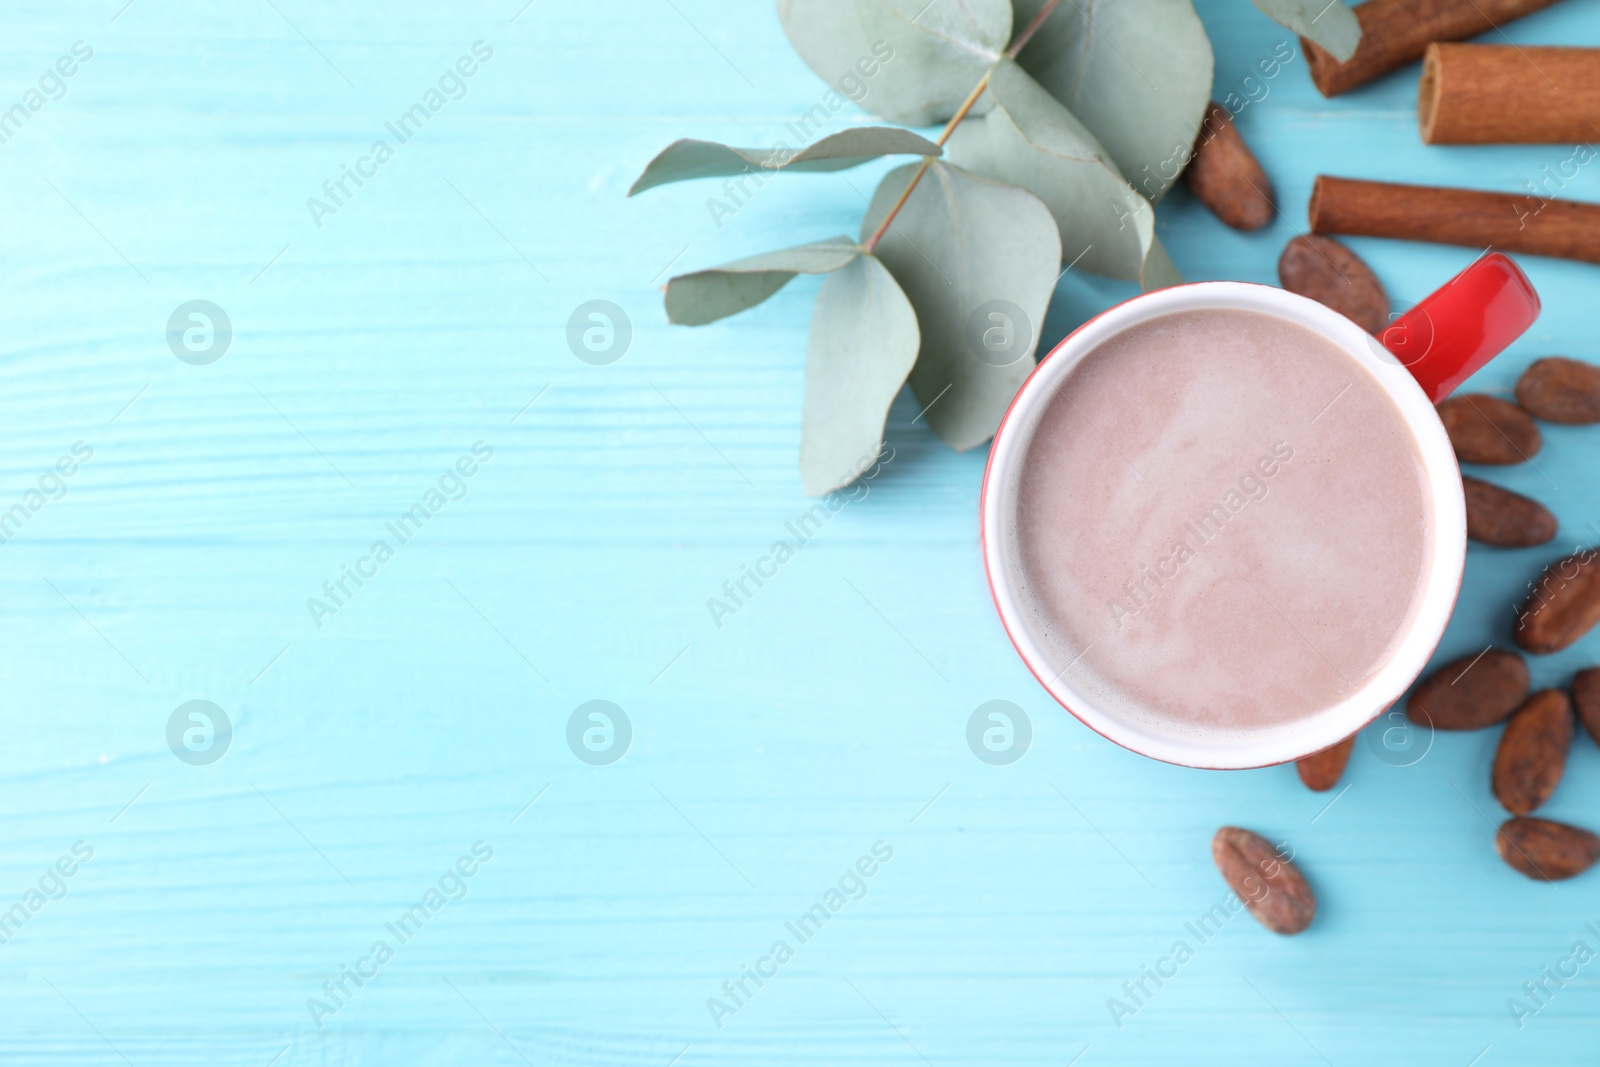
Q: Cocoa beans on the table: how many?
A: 12